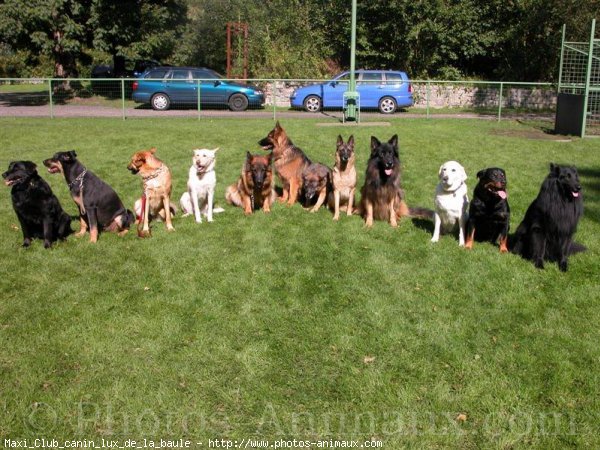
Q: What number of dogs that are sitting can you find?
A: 12